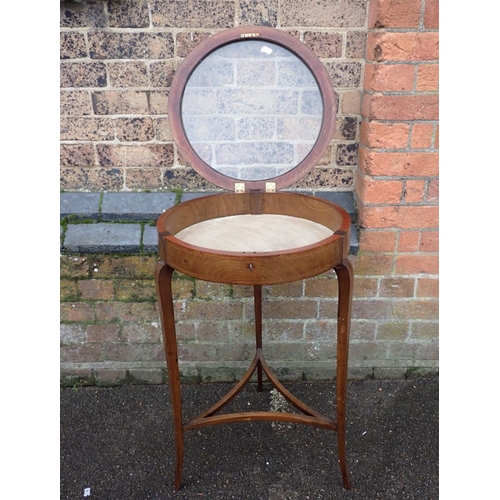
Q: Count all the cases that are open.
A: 1